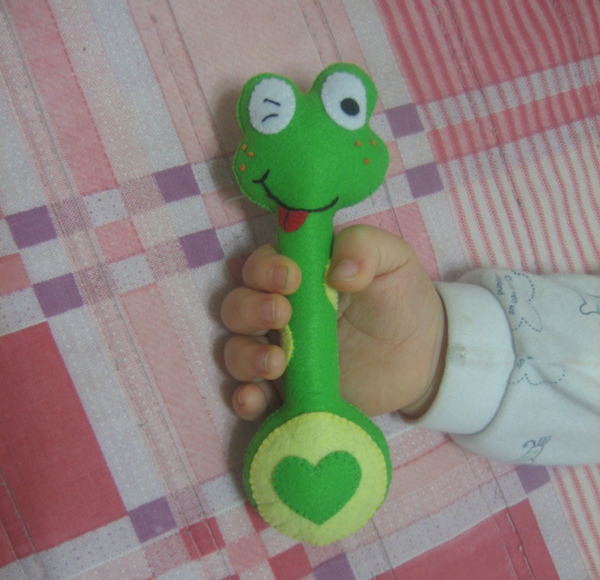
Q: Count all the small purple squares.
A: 9